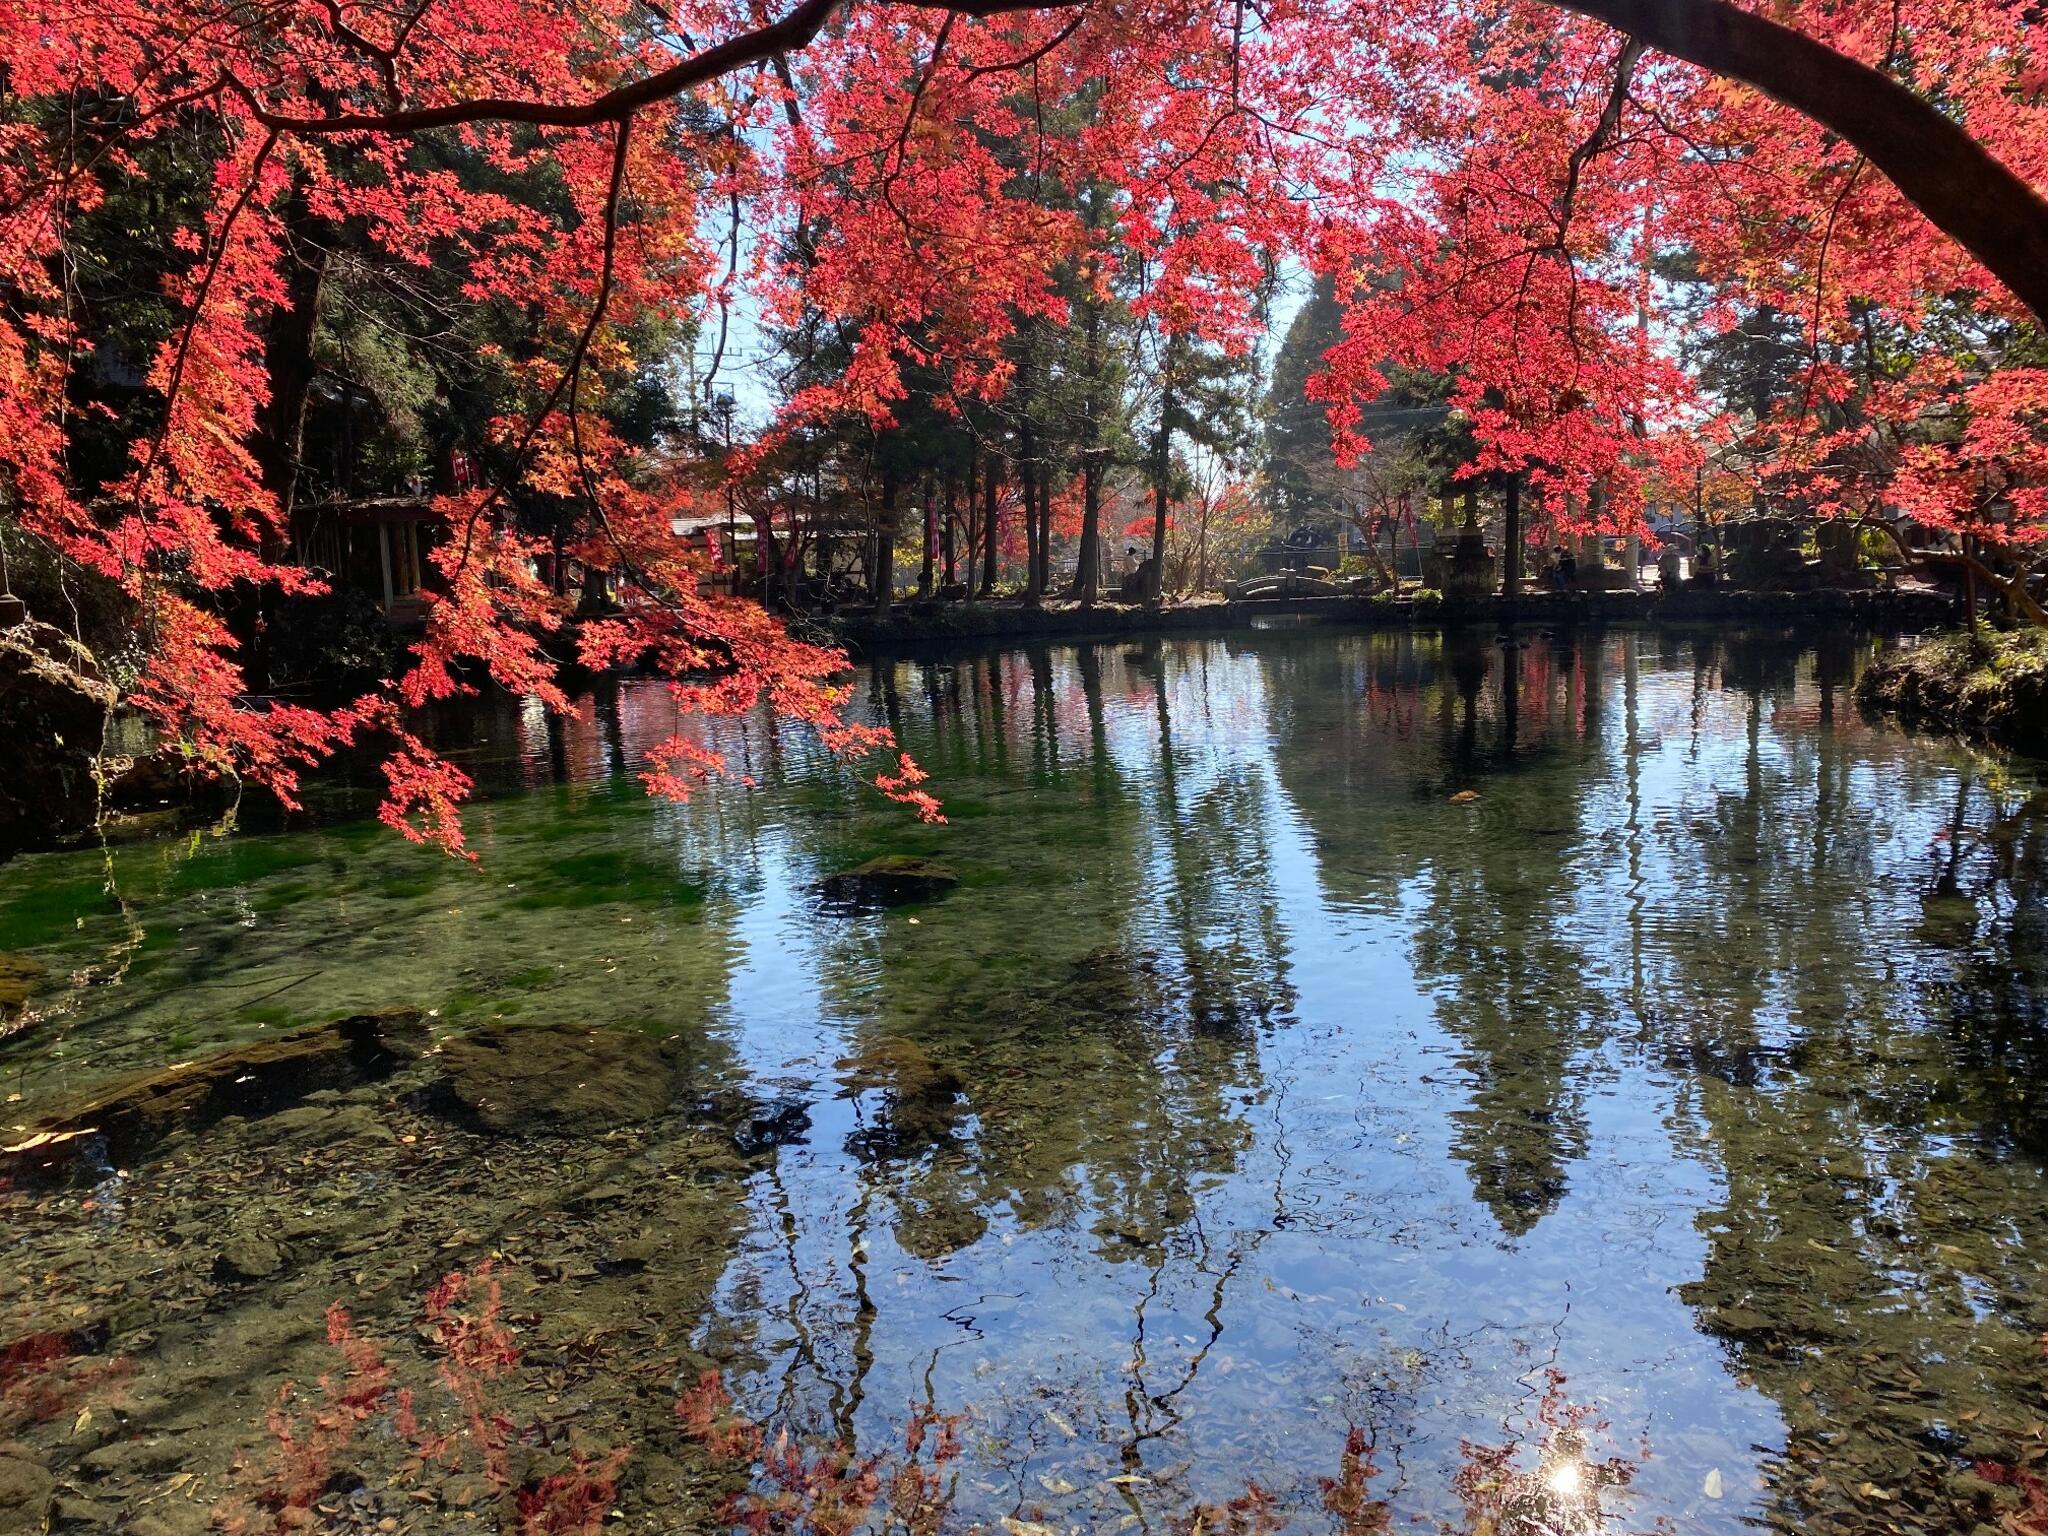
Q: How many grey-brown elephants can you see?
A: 0